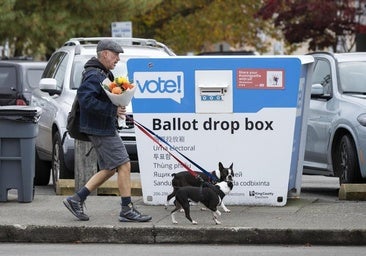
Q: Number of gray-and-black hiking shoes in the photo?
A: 2